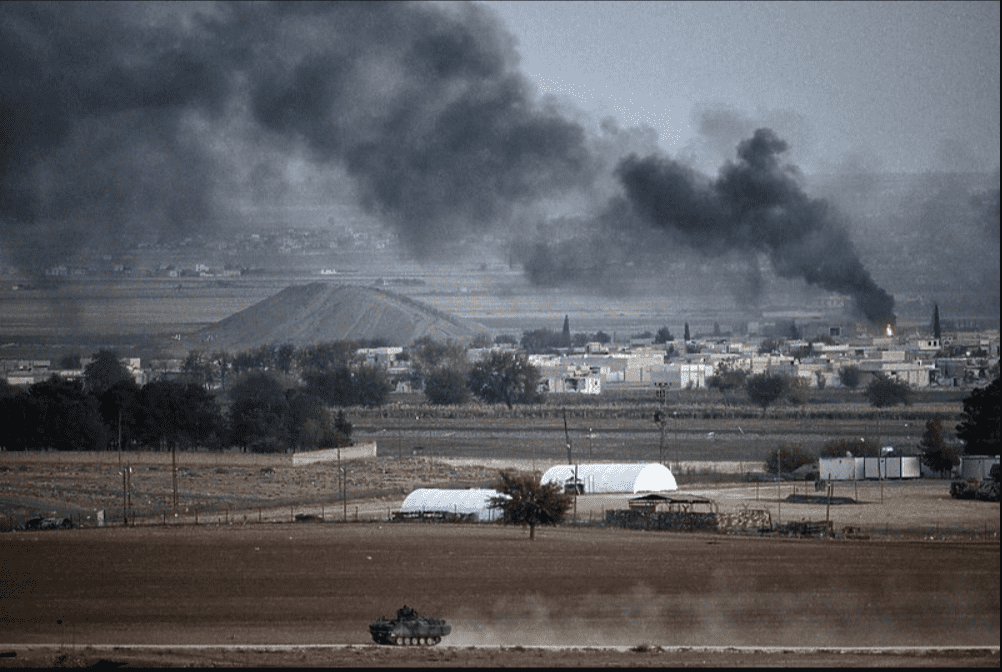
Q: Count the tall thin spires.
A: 3